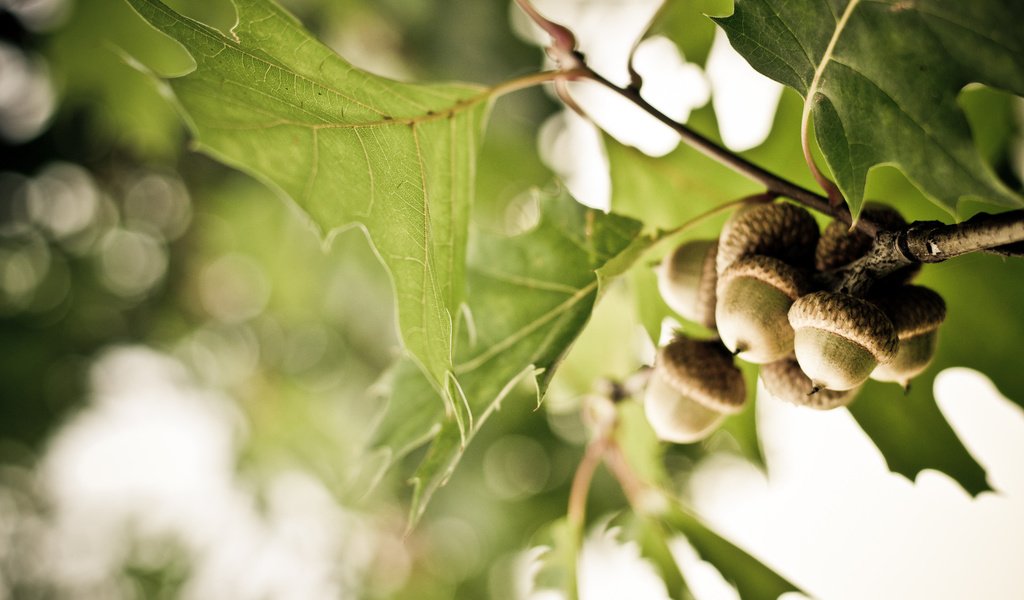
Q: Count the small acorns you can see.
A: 8